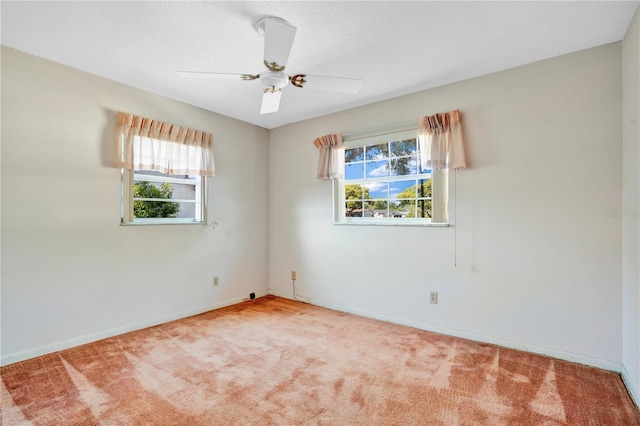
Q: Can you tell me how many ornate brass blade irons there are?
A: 4